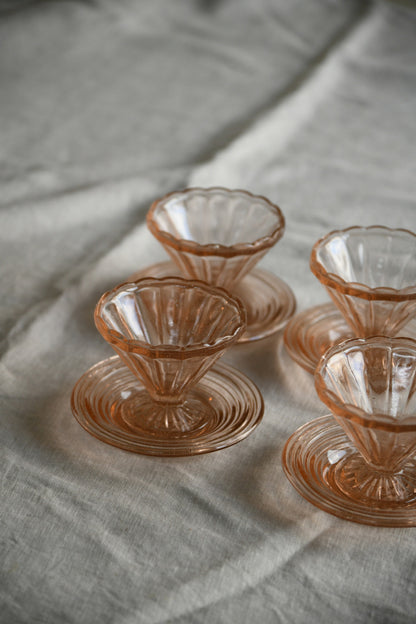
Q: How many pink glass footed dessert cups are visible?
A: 4